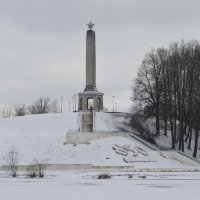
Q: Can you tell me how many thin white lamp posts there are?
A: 6